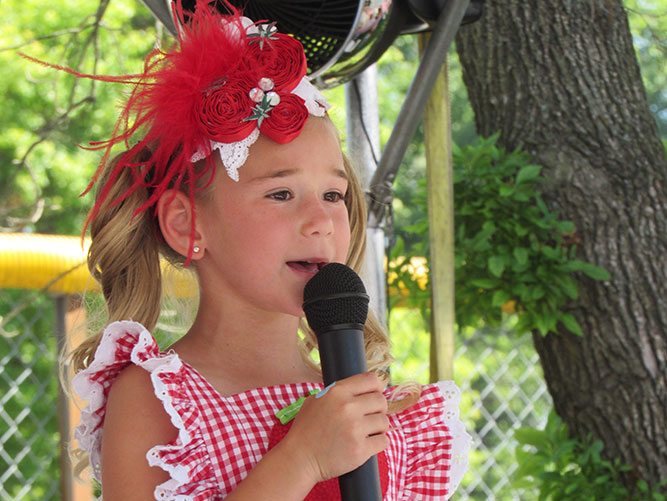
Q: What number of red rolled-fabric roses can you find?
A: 3